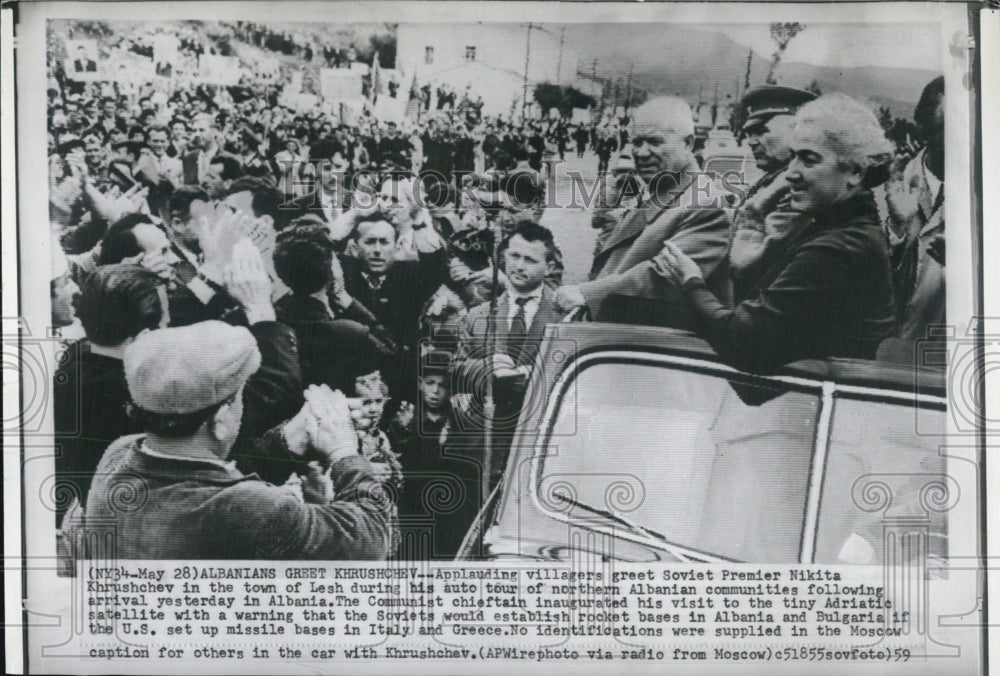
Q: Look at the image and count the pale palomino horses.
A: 0